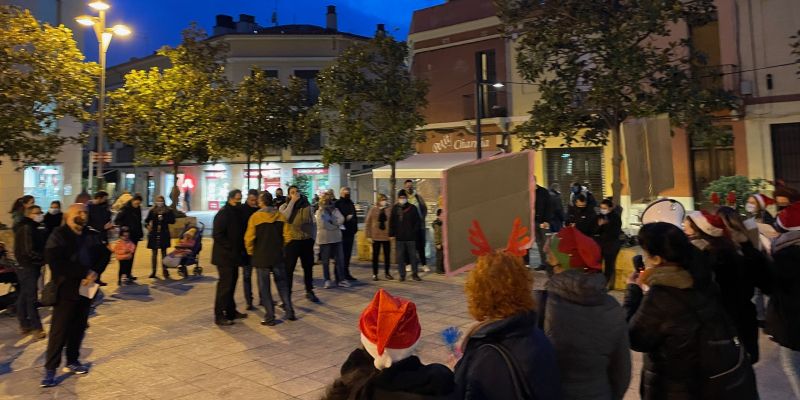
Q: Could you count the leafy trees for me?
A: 5